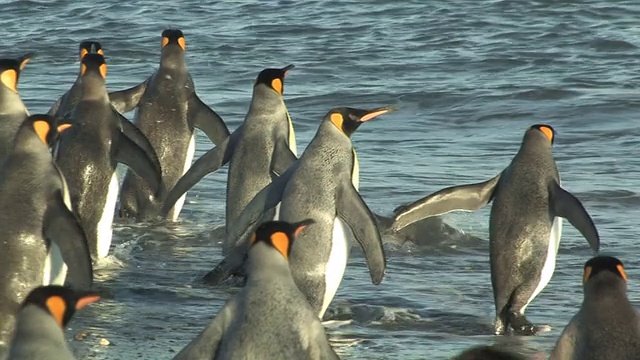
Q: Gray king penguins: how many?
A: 11